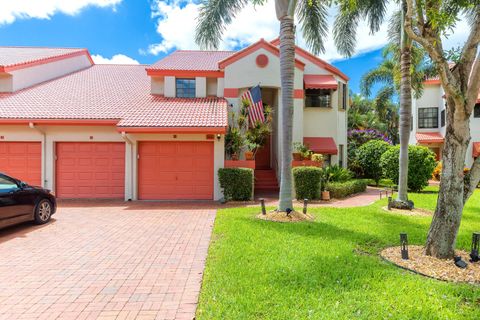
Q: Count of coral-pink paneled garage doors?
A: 3